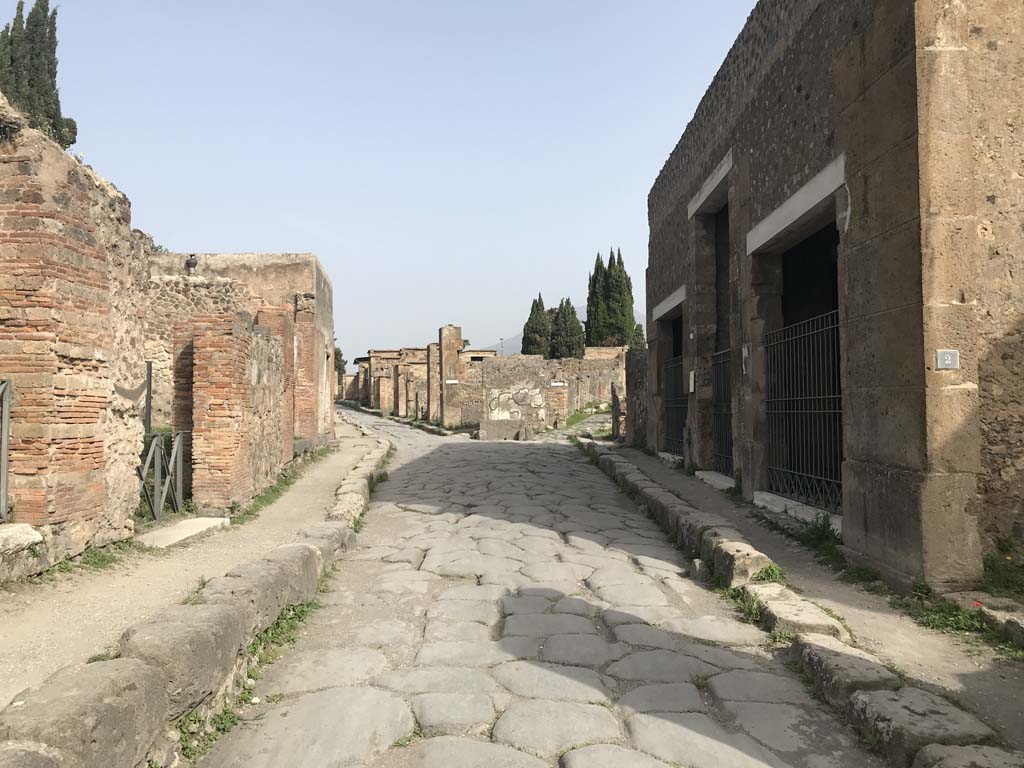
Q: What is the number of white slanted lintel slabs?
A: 3